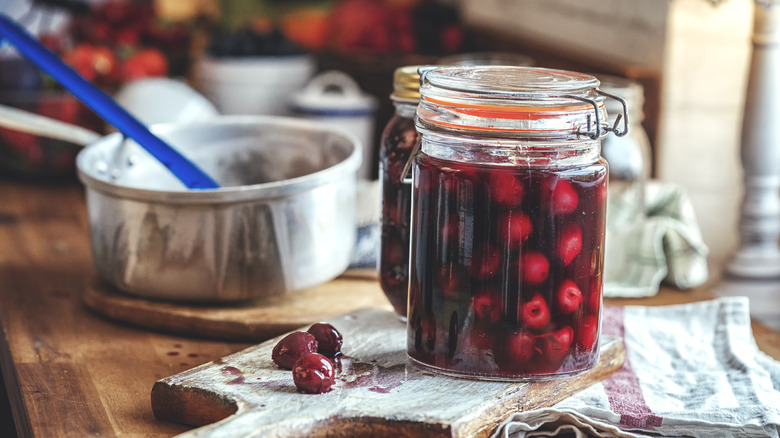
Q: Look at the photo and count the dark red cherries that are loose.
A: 3